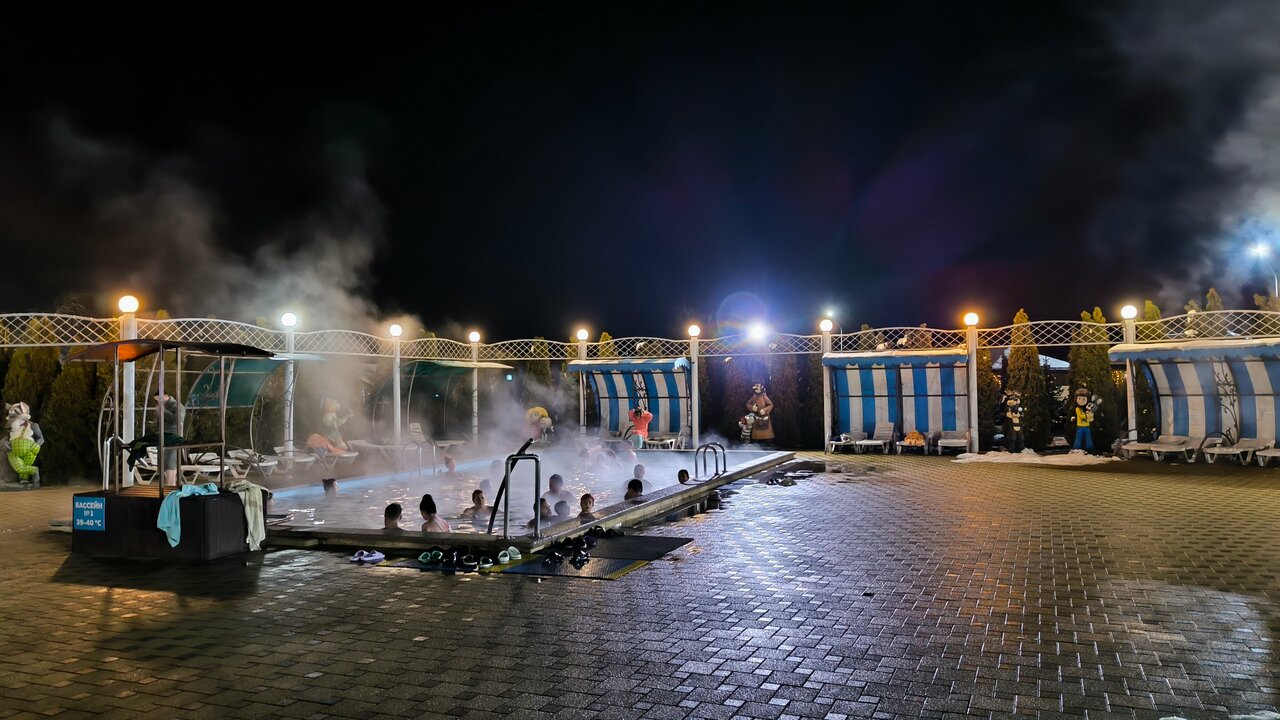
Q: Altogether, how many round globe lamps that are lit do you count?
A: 9